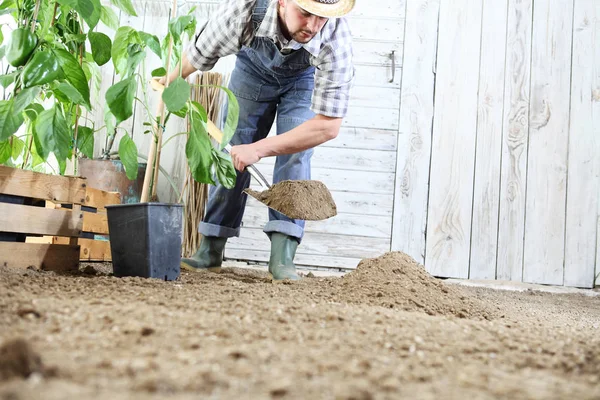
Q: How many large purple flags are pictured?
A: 0